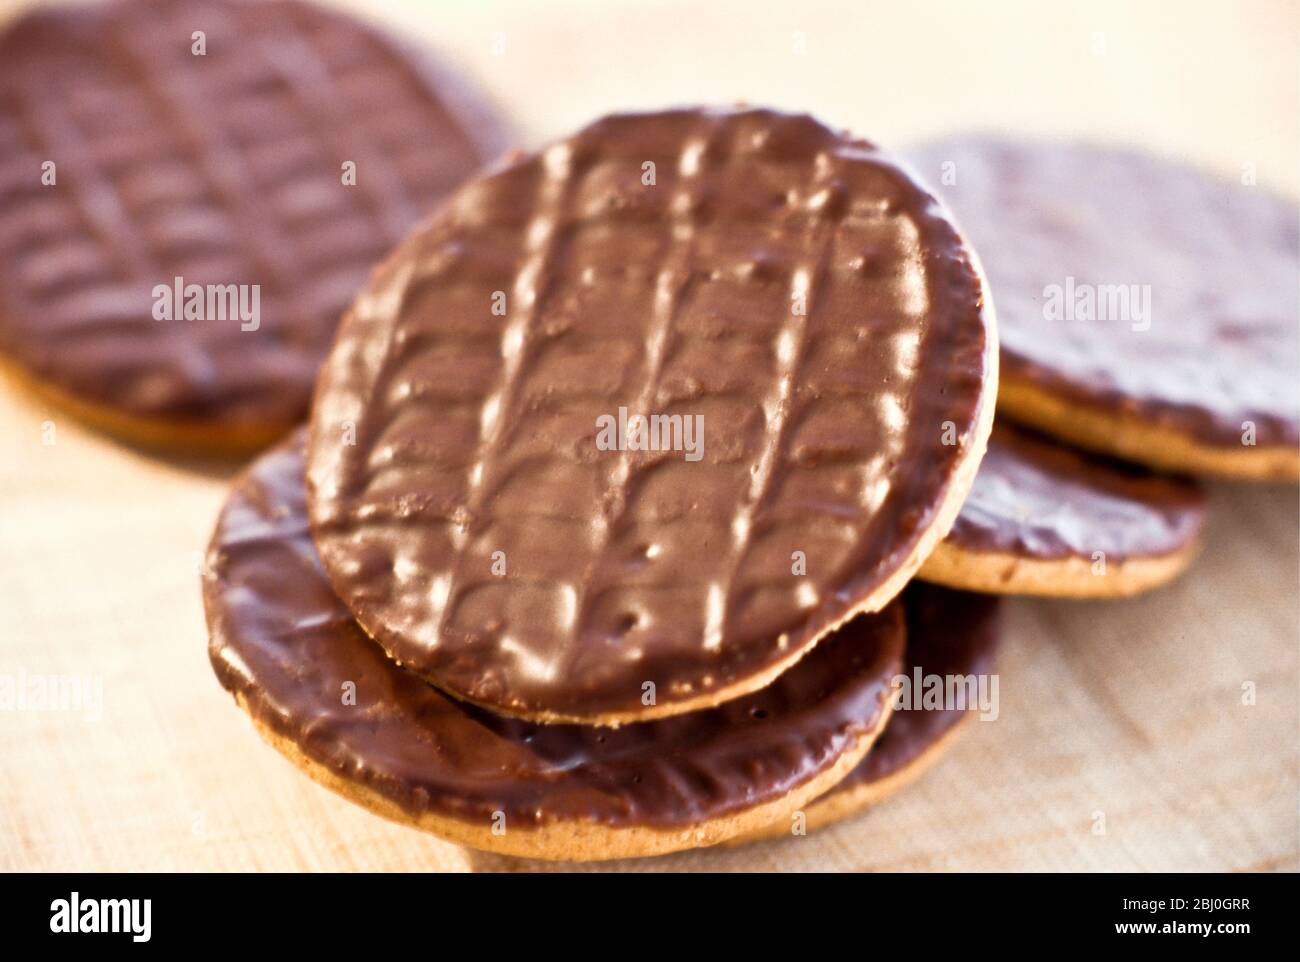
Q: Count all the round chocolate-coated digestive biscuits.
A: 6